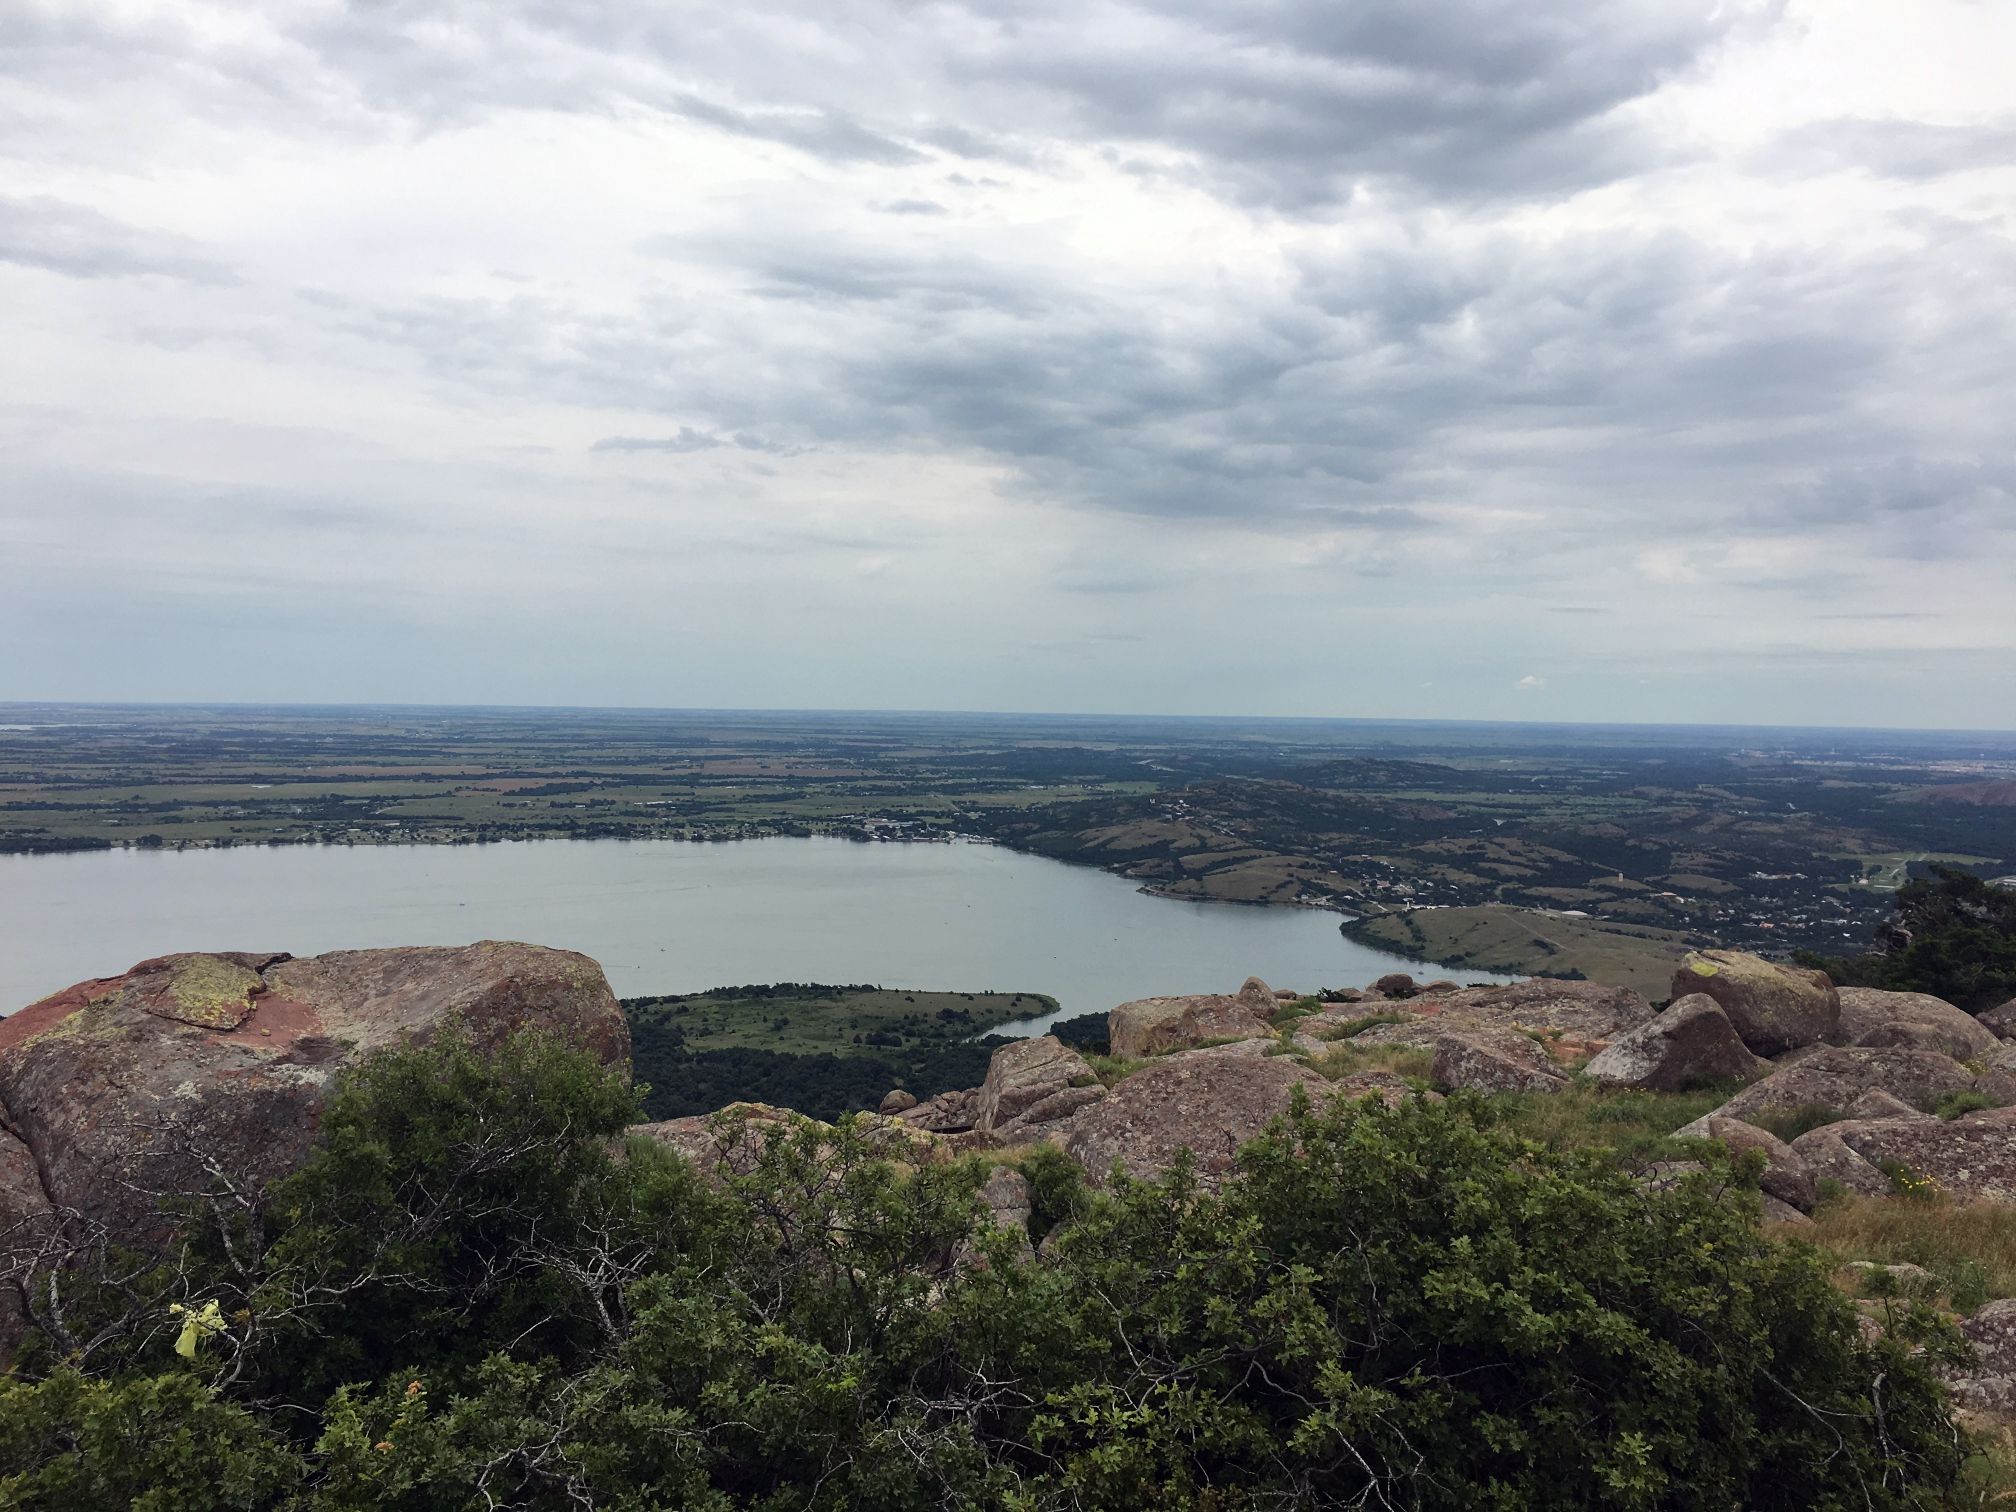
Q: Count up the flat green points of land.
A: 1